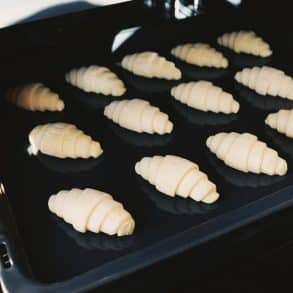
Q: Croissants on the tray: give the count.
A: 13